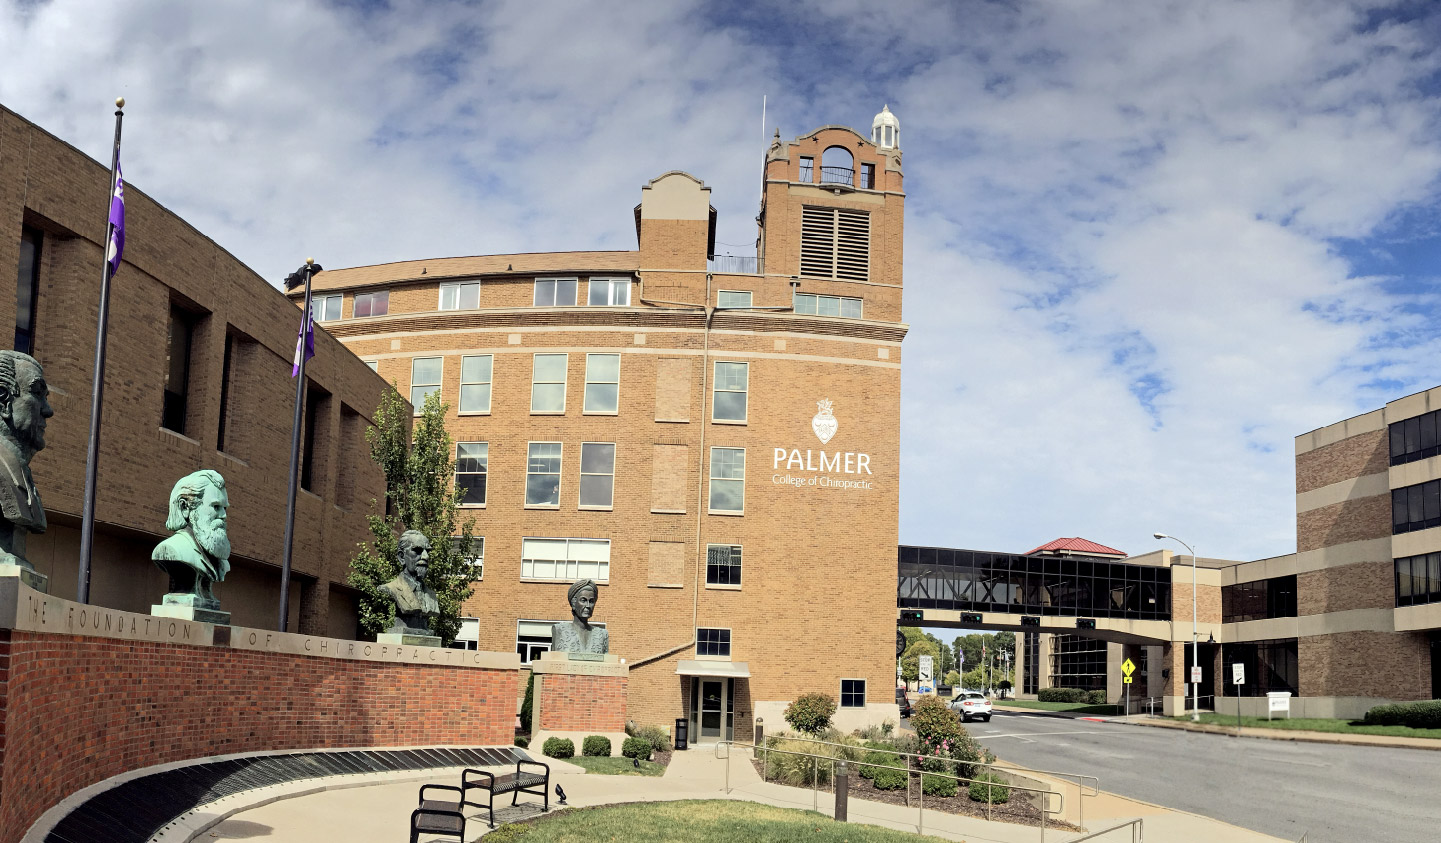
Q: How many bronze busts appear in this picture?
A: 4